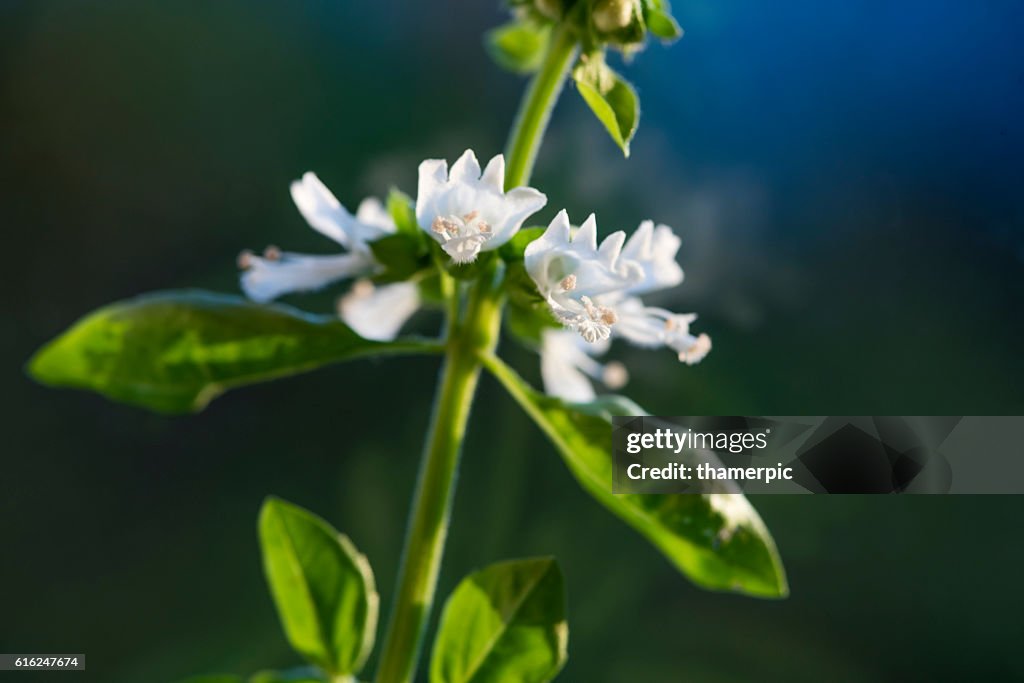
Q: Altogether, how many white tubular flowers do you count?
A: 6